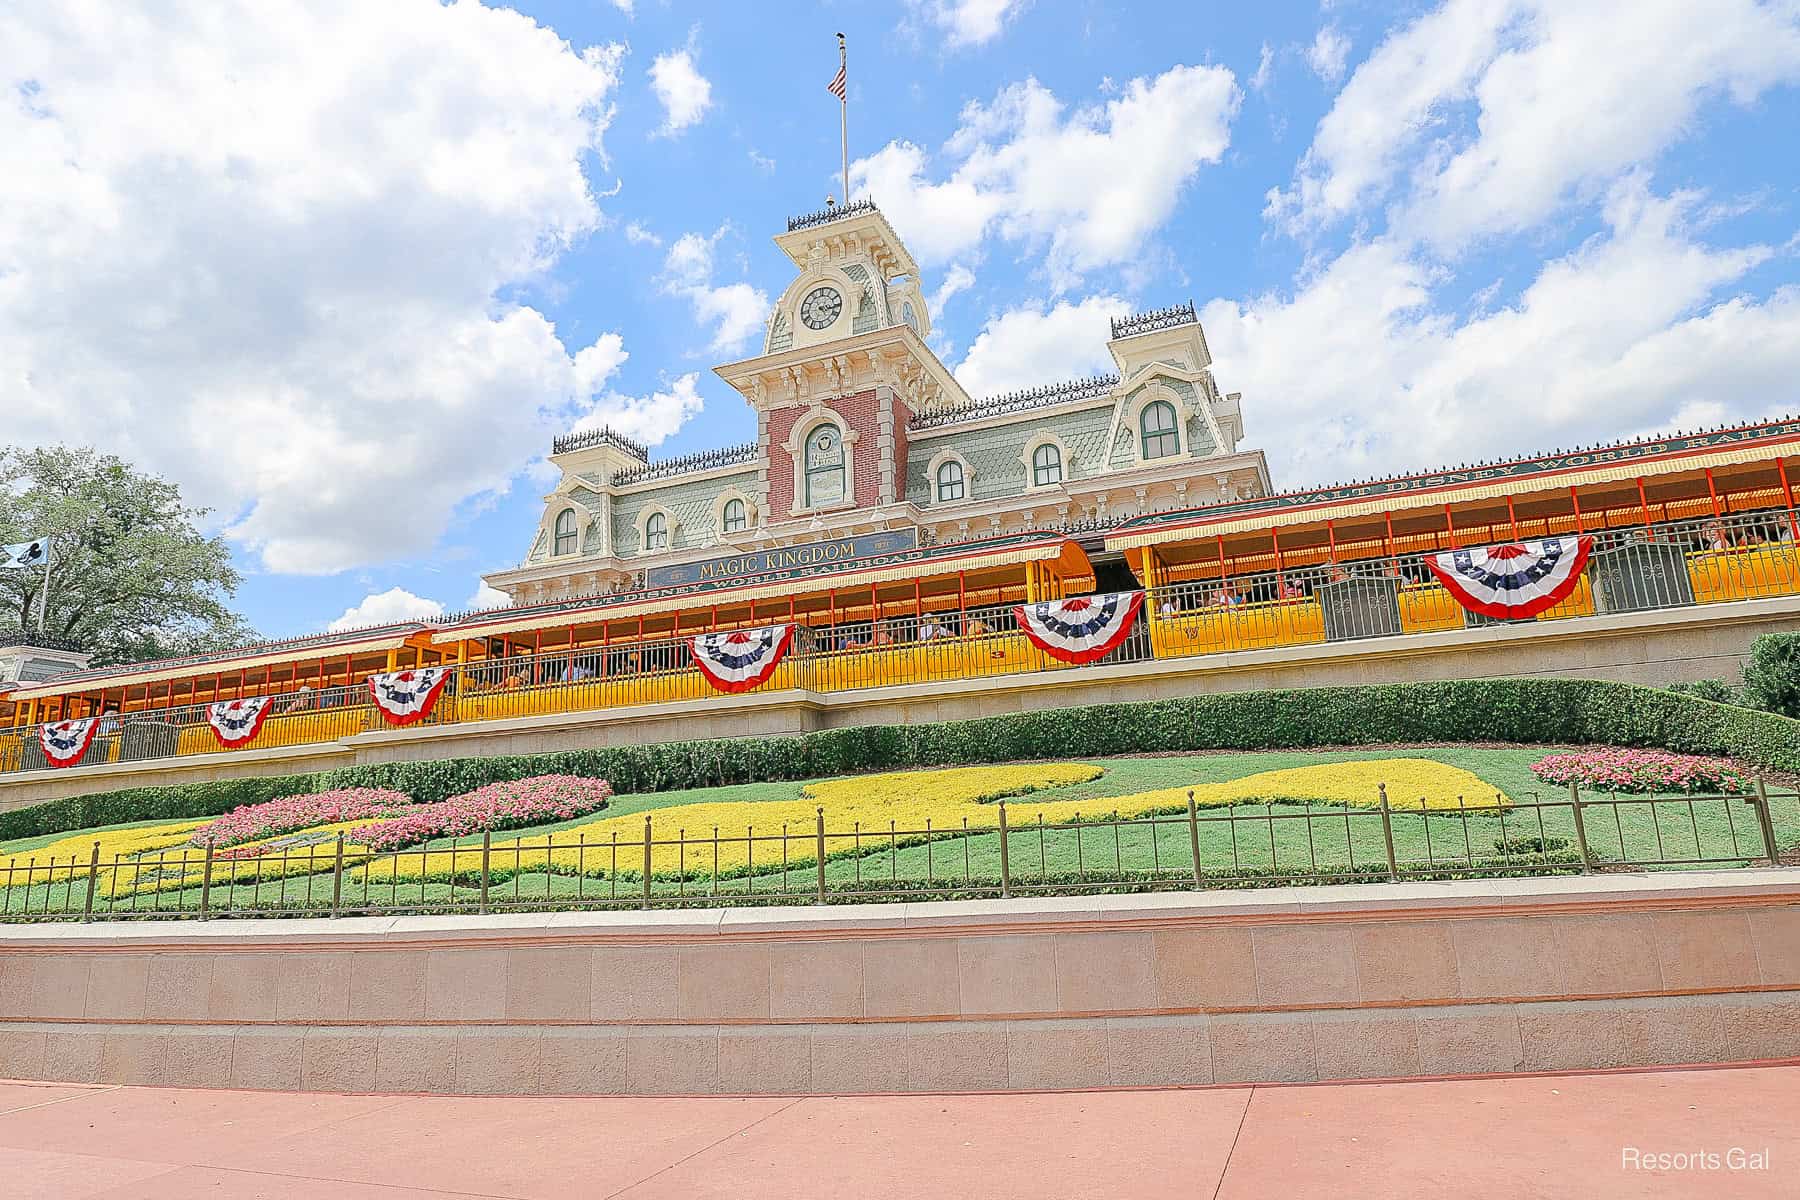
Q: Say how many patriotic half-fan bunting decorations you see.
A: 6